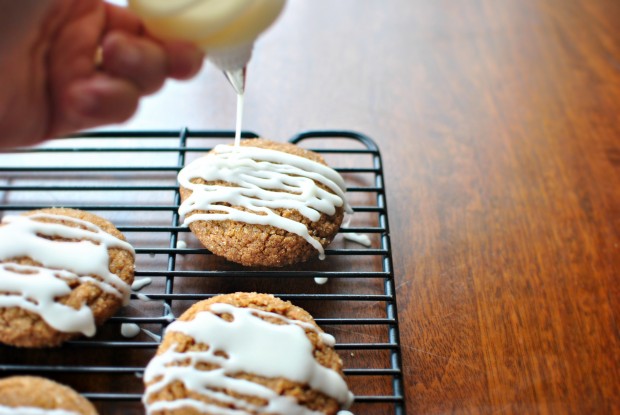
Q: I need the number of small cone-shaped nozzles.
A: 1